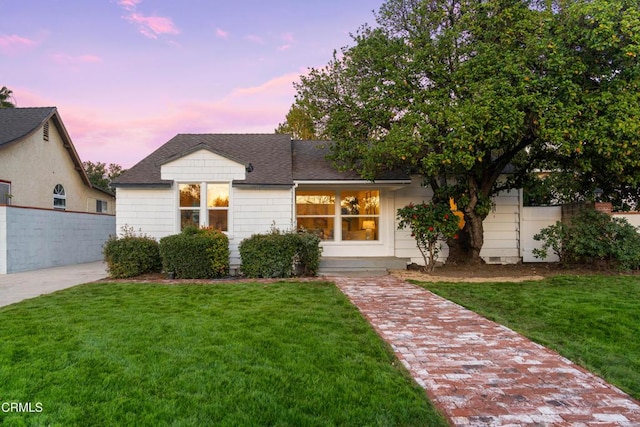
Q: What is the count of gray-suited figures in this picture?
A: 0